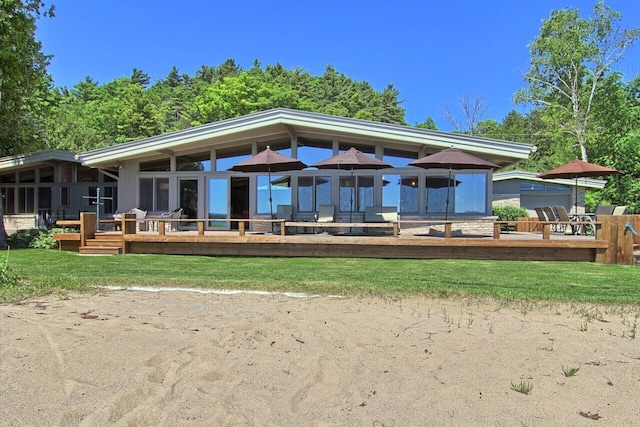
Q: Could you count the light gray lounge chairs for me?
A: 4